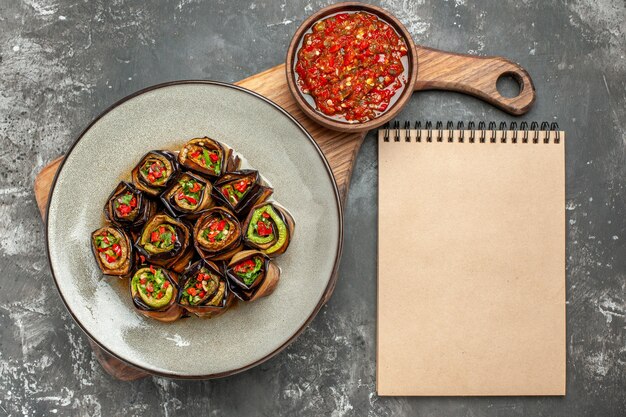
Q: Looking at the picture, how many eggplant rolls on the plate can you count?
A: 12